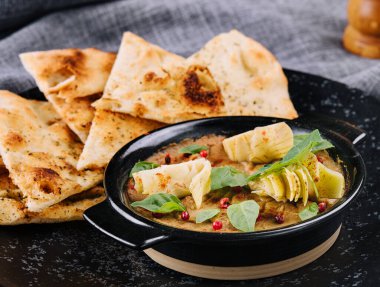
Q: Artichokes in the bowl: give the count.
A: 3